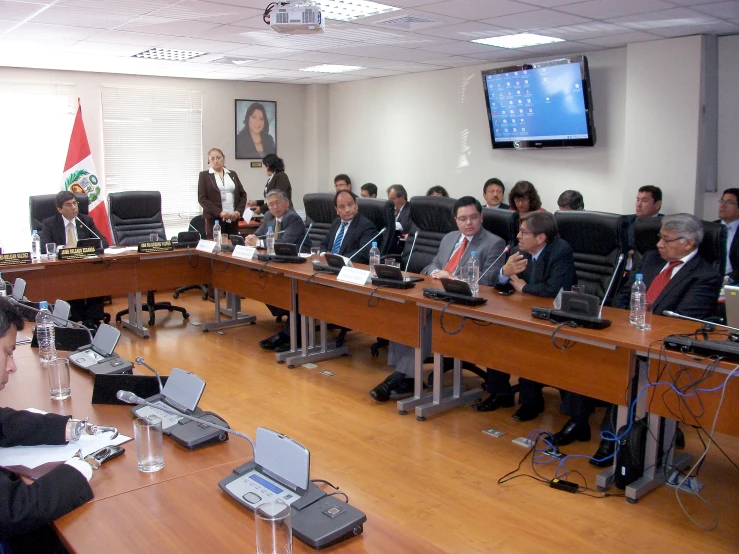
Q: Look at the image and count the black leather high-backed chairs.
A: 8